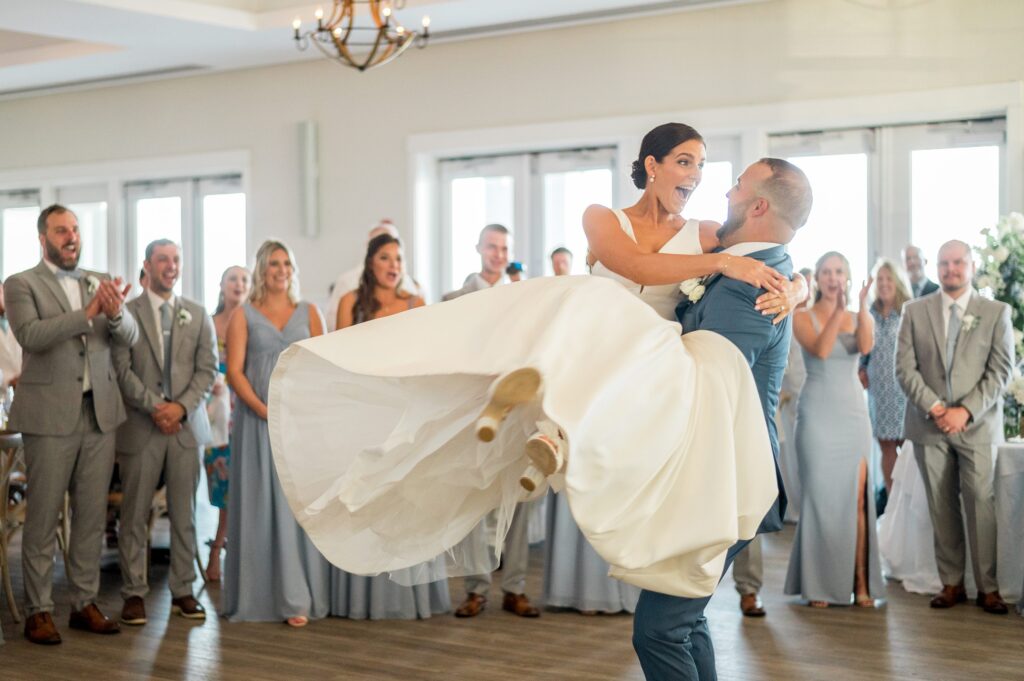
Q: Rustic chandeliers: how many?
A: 1